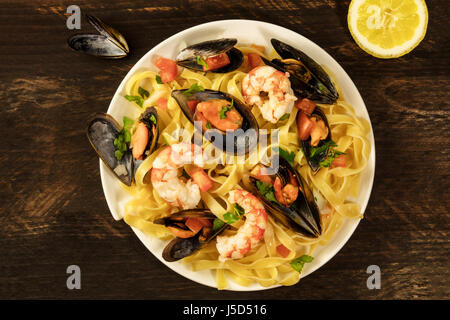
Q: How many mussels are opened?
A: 8